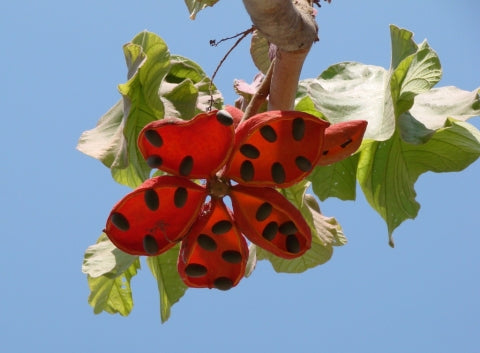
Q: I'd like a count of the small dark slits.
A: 2